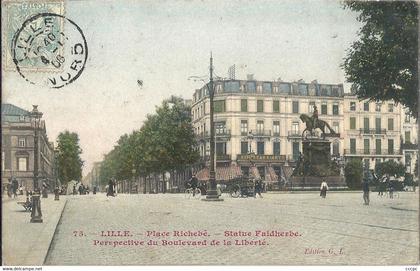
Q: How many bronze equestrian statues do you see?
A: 1